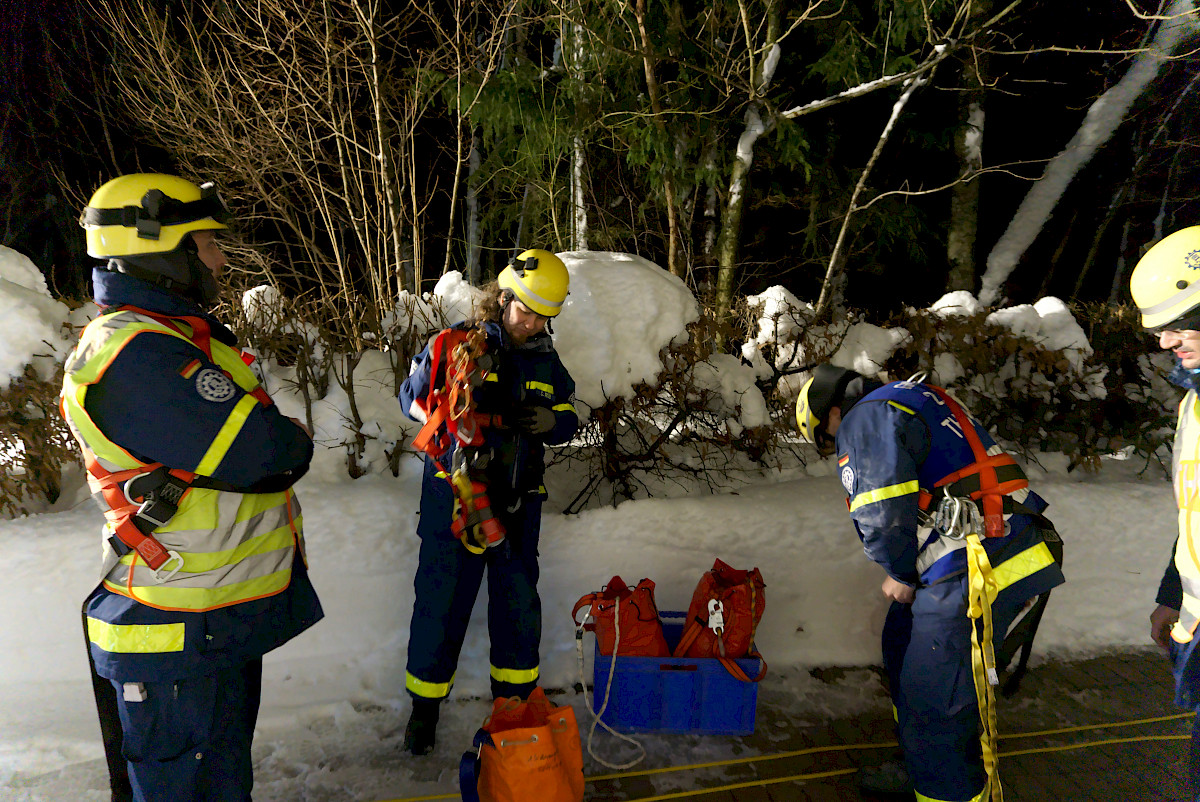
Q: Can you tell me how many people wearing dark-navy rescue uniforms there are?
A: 4